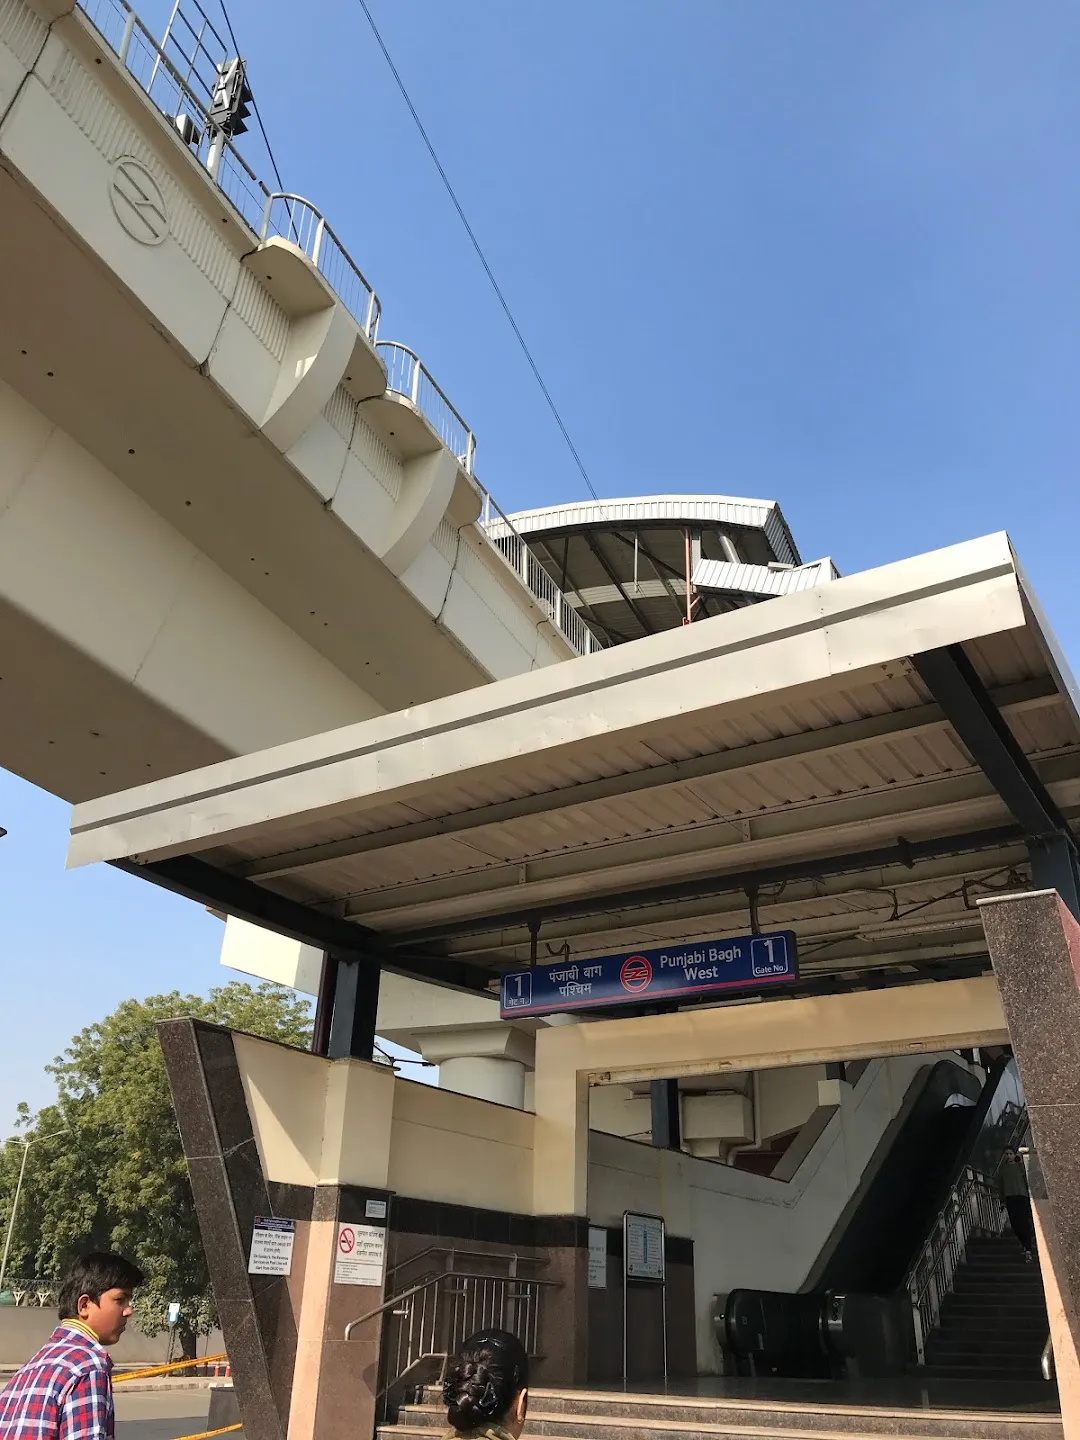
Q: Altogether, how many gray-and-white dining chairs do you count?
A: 0